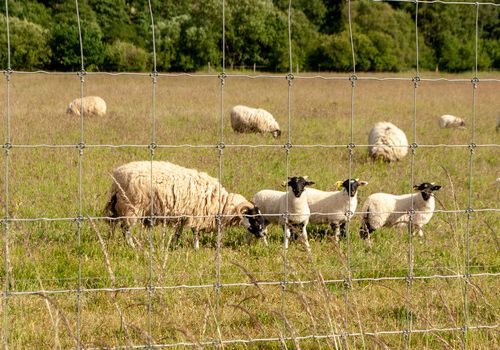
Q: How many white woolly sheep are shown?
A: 8